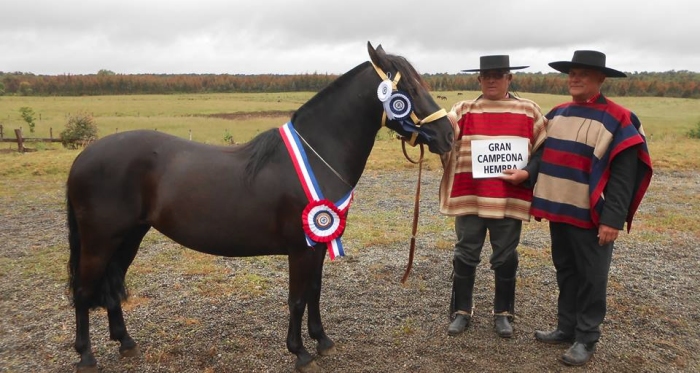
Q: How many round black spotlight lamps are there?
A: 0